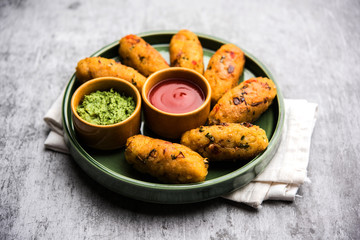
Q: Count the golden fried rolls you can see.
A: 7